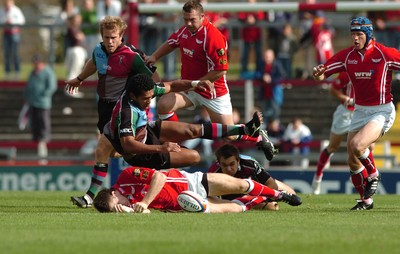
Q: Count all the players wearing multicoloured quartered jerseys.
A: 3